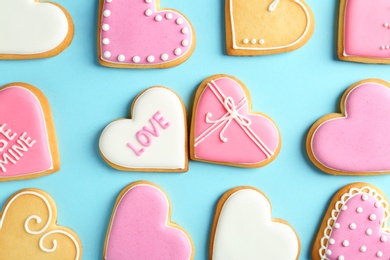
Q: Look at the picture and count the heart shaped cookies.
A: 12